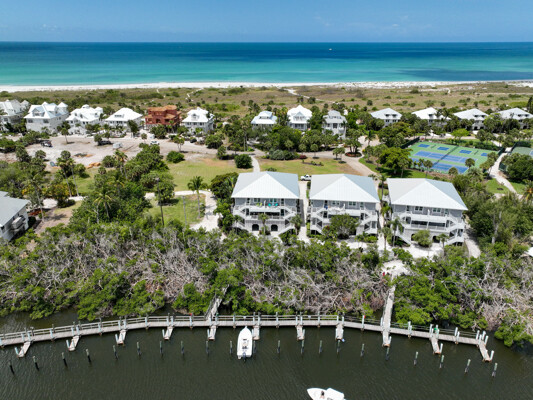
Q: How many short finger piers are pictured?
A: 11